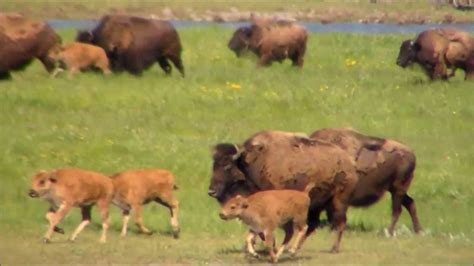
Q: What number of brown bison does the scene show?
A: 10